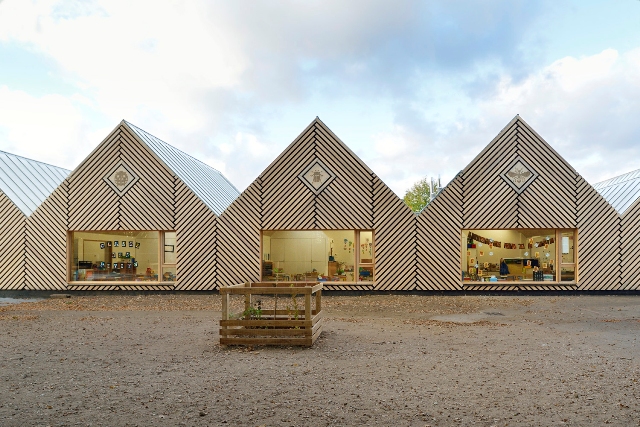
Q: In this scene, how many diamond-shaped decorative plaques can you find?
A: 3